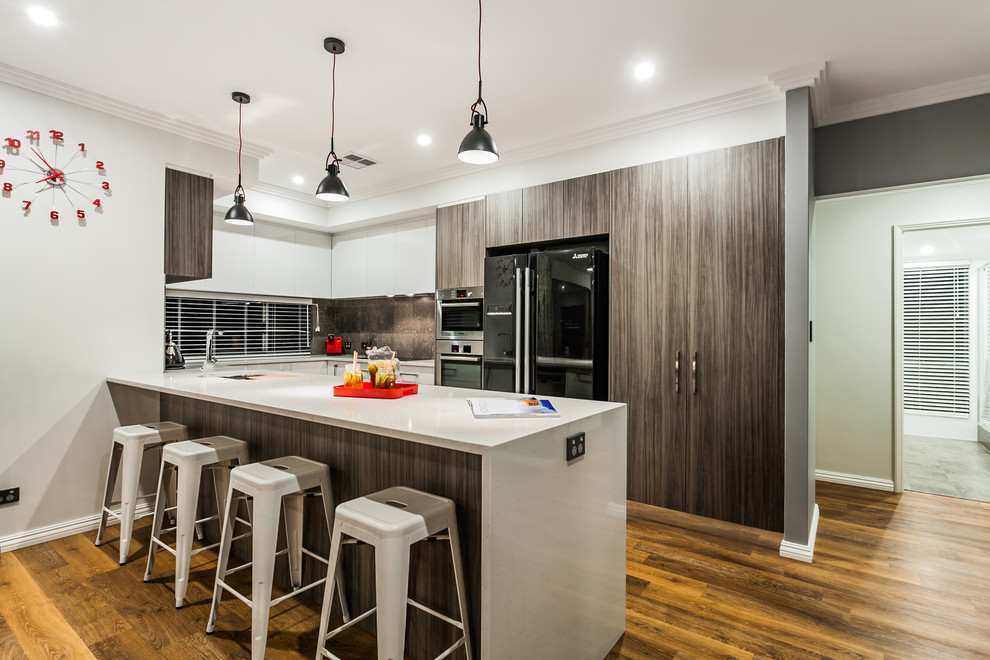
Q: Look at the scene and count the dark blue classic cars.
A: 0